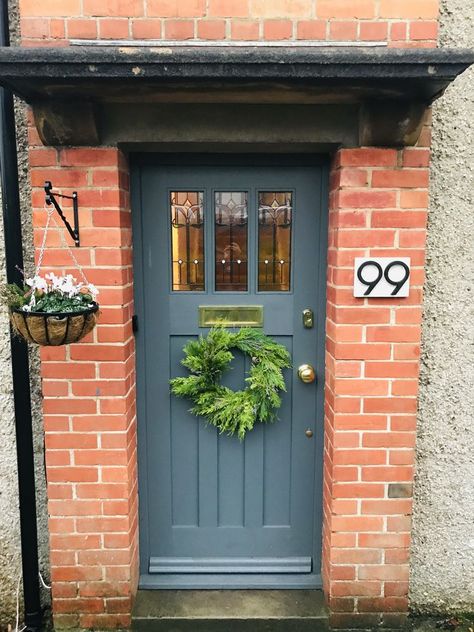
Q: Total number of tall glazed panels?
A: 3